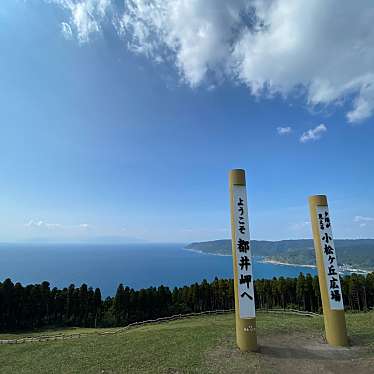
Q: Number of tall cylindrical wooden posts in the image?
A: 2